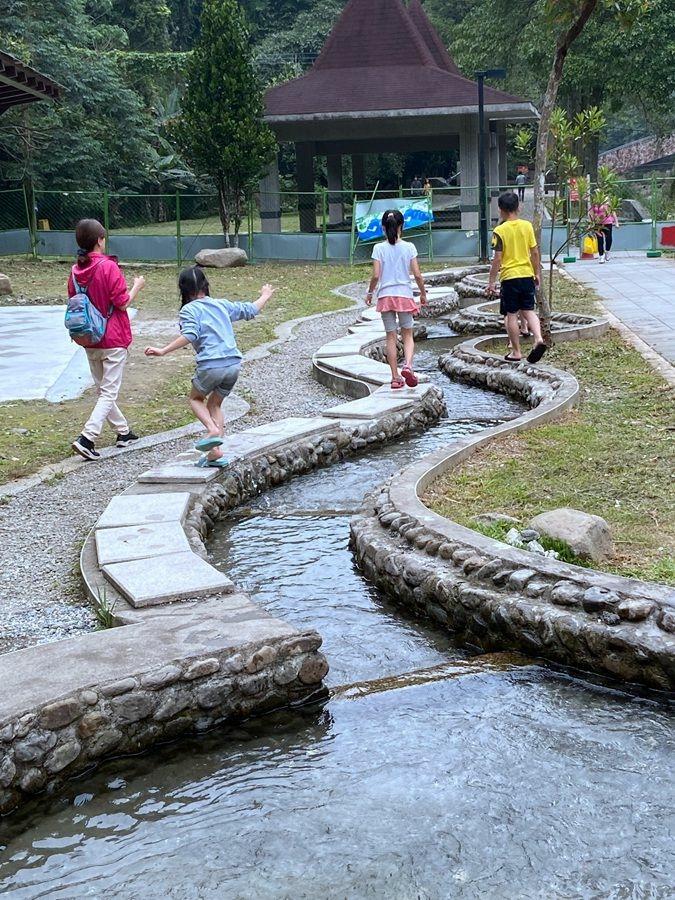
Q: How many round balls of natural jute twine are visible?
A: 0